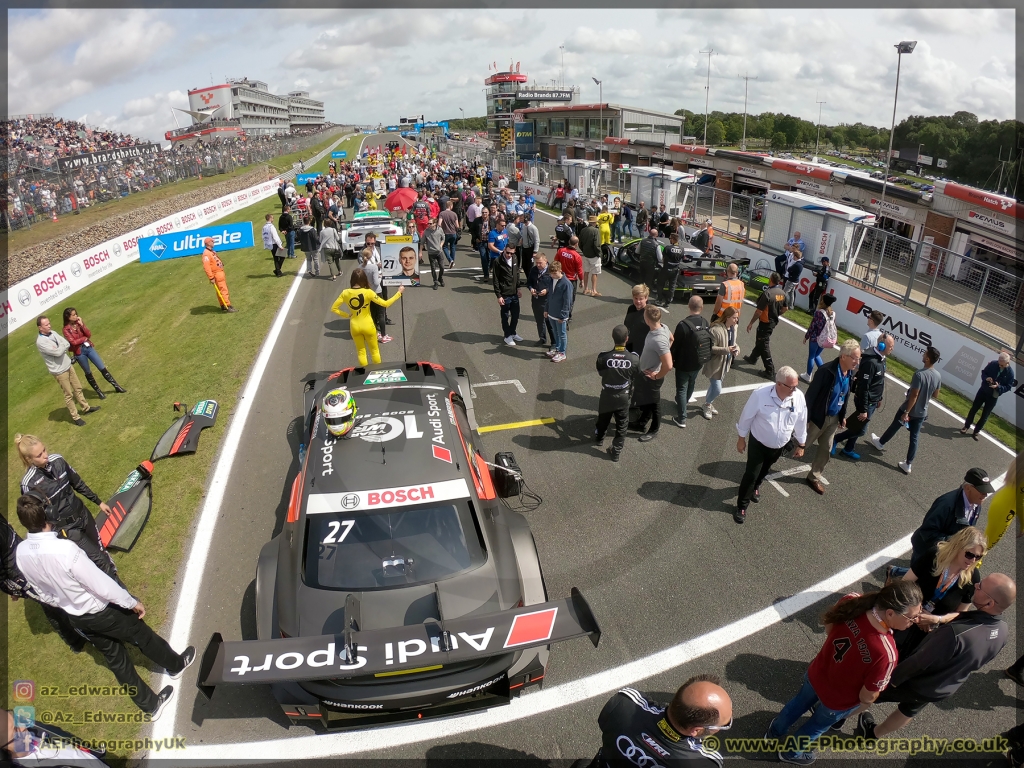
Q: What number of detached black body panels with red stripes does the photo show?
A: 2